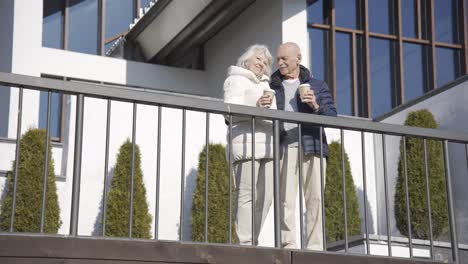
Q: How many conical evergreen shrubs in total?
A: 5